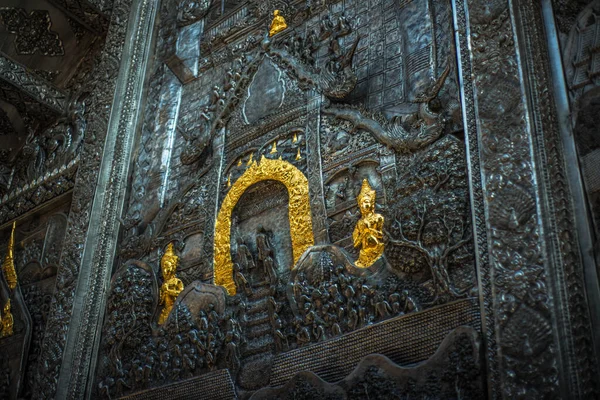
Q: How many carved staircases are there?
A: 1